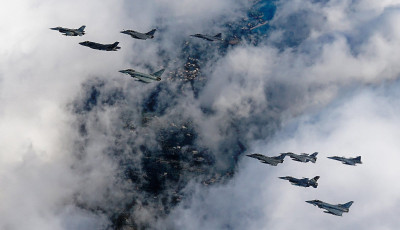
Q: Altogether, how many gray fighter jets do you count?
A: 10